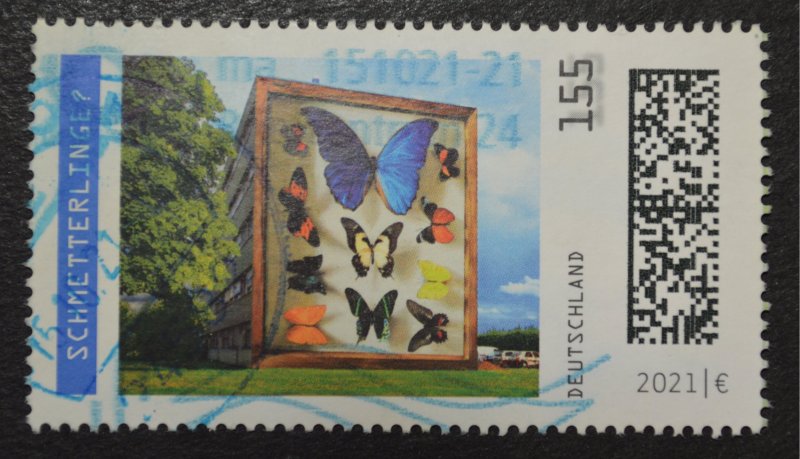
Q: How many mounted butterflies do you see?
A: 11